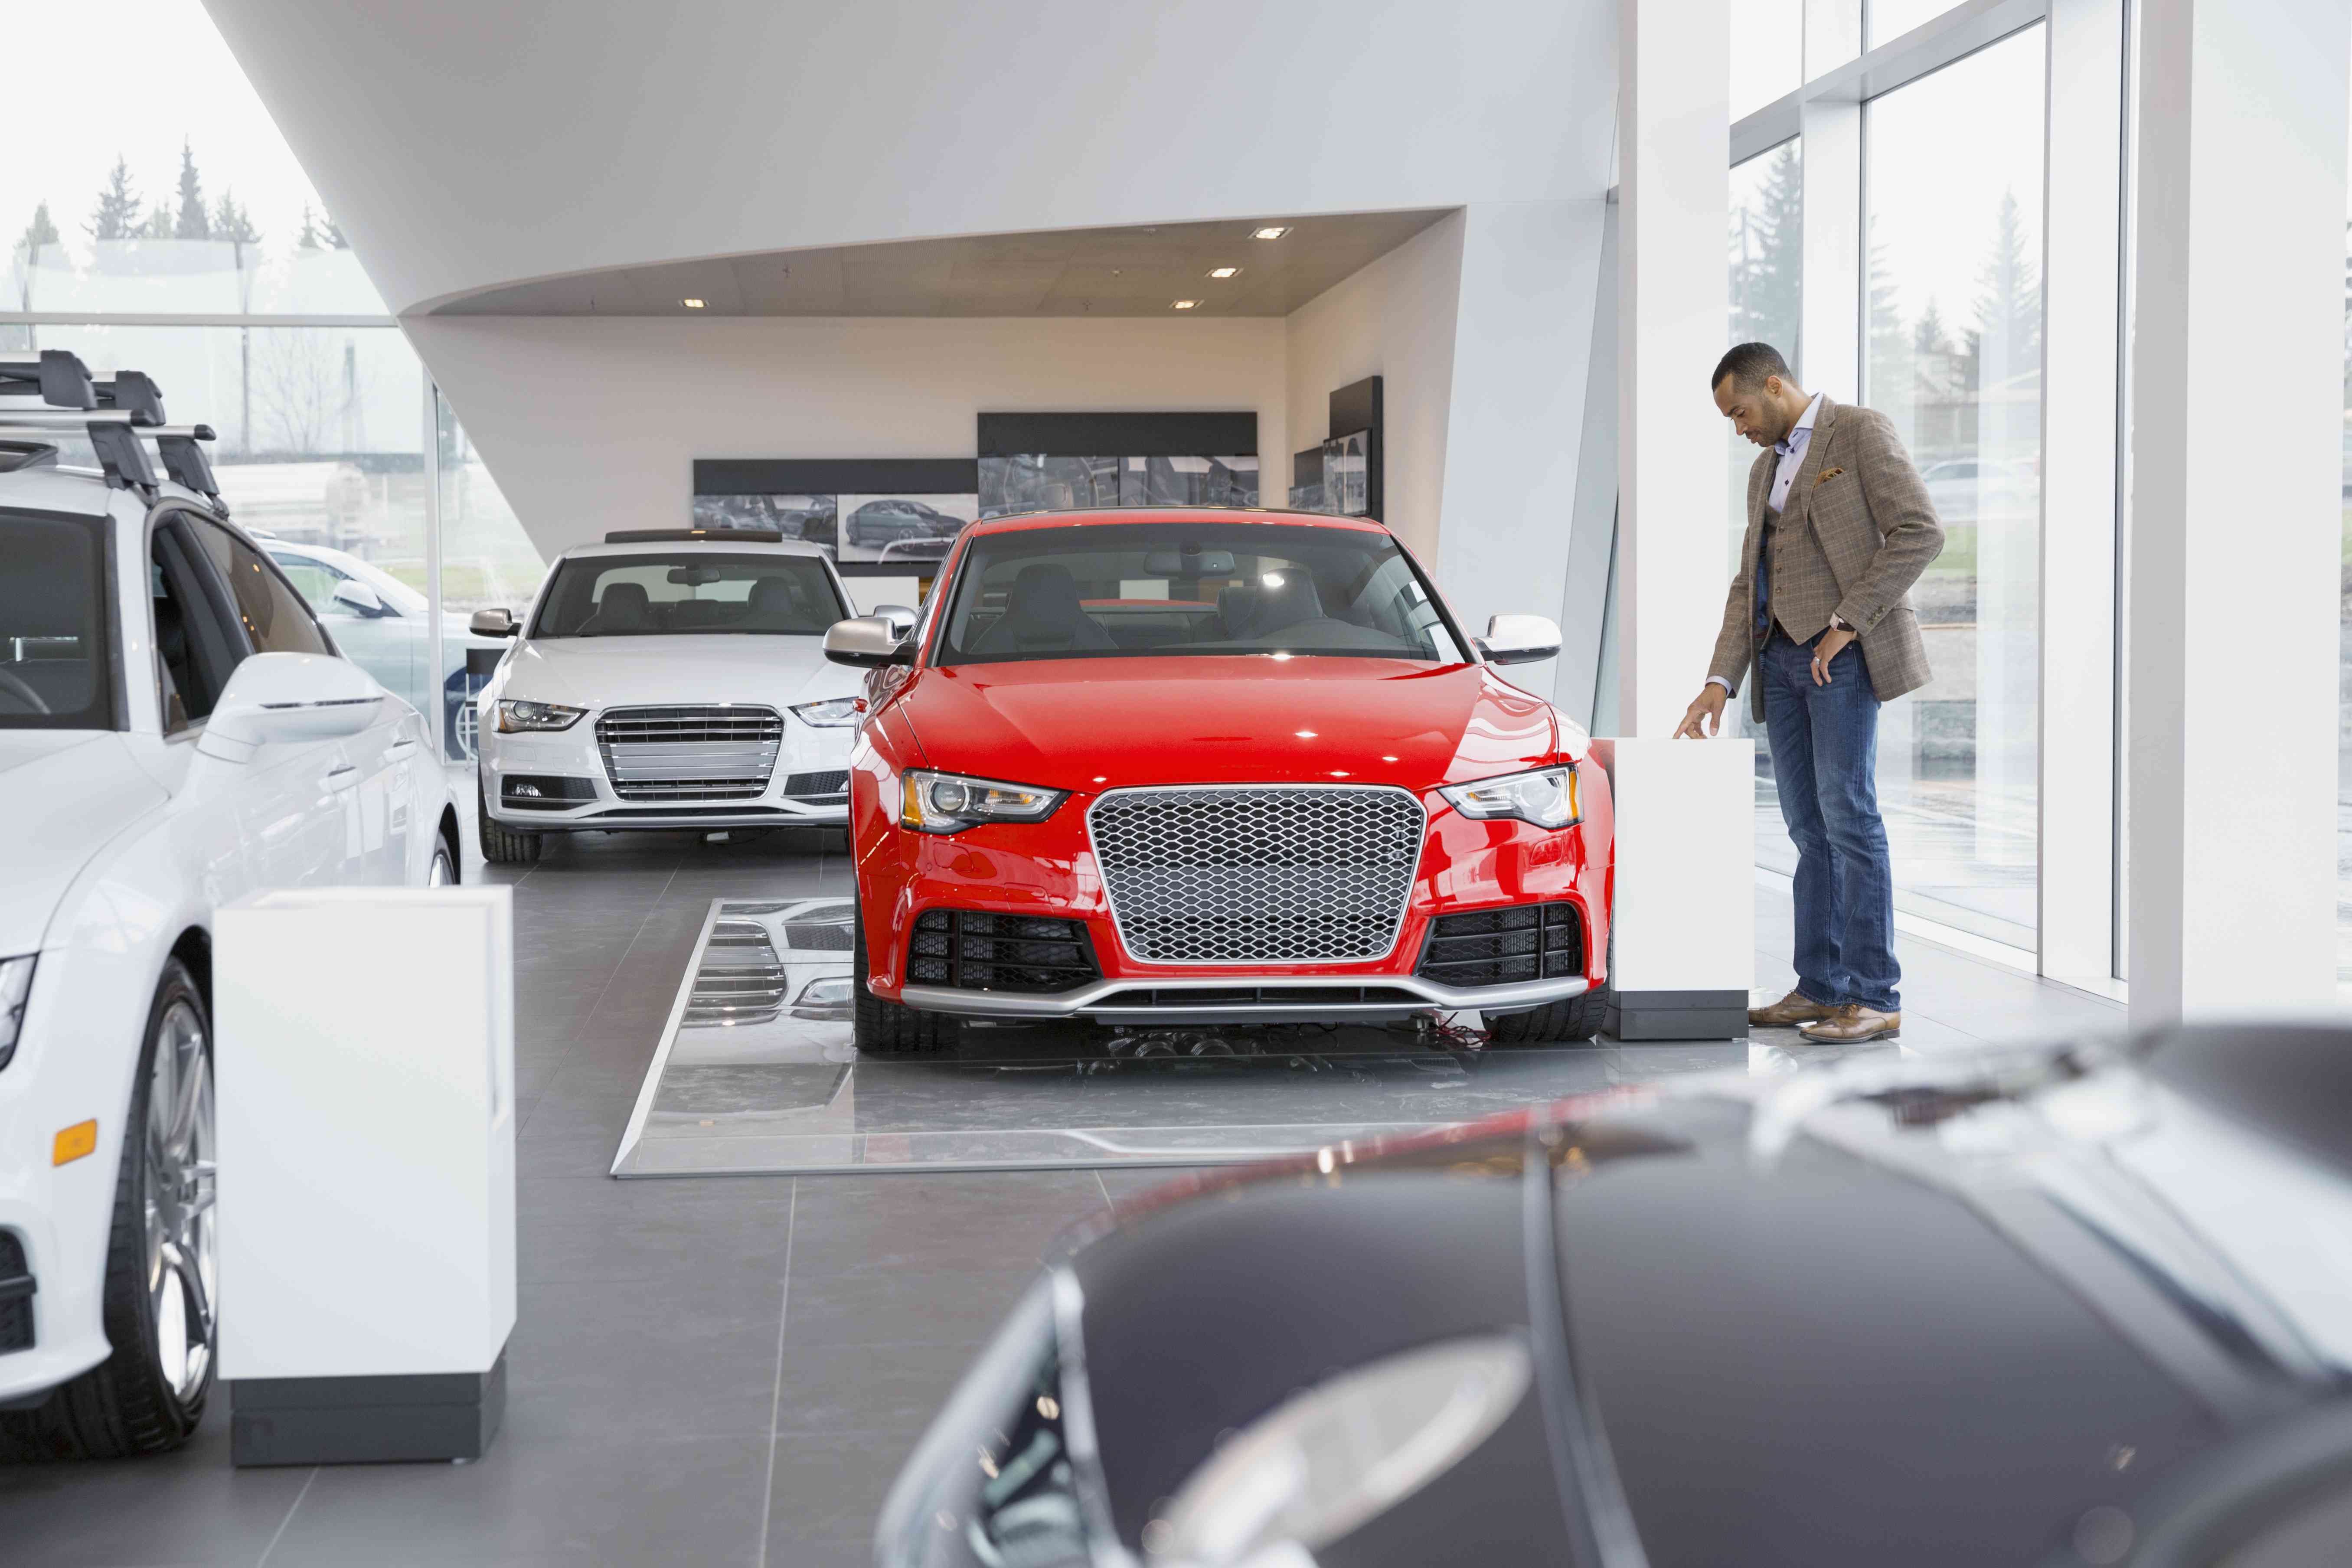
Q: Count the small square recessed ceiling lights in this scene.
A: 4